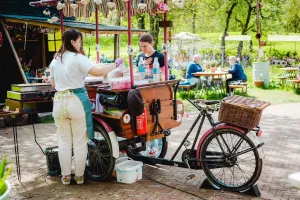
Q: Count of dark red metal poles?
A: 4